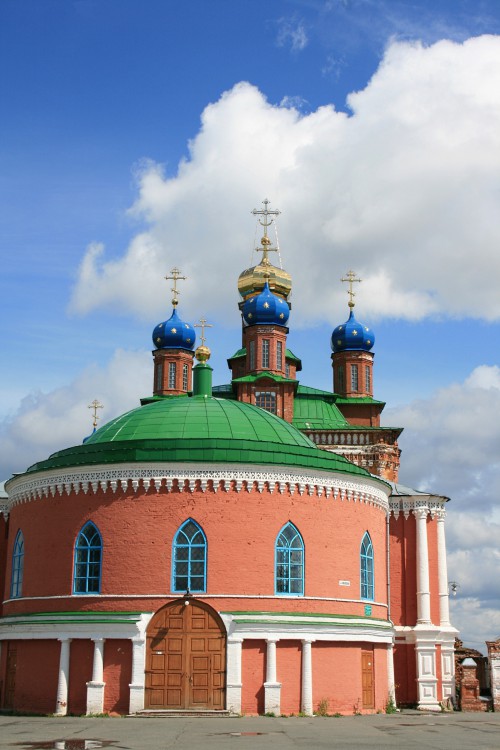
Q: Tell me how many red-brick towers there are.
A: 3